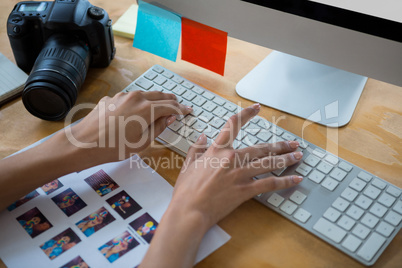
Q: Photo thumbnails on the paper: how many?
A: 11